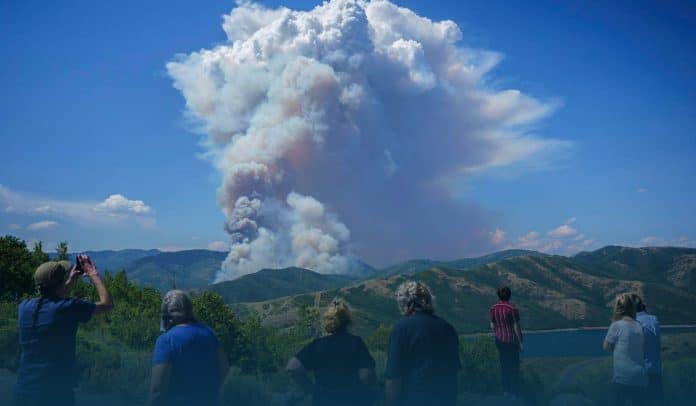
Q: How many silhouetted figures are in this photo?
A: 7